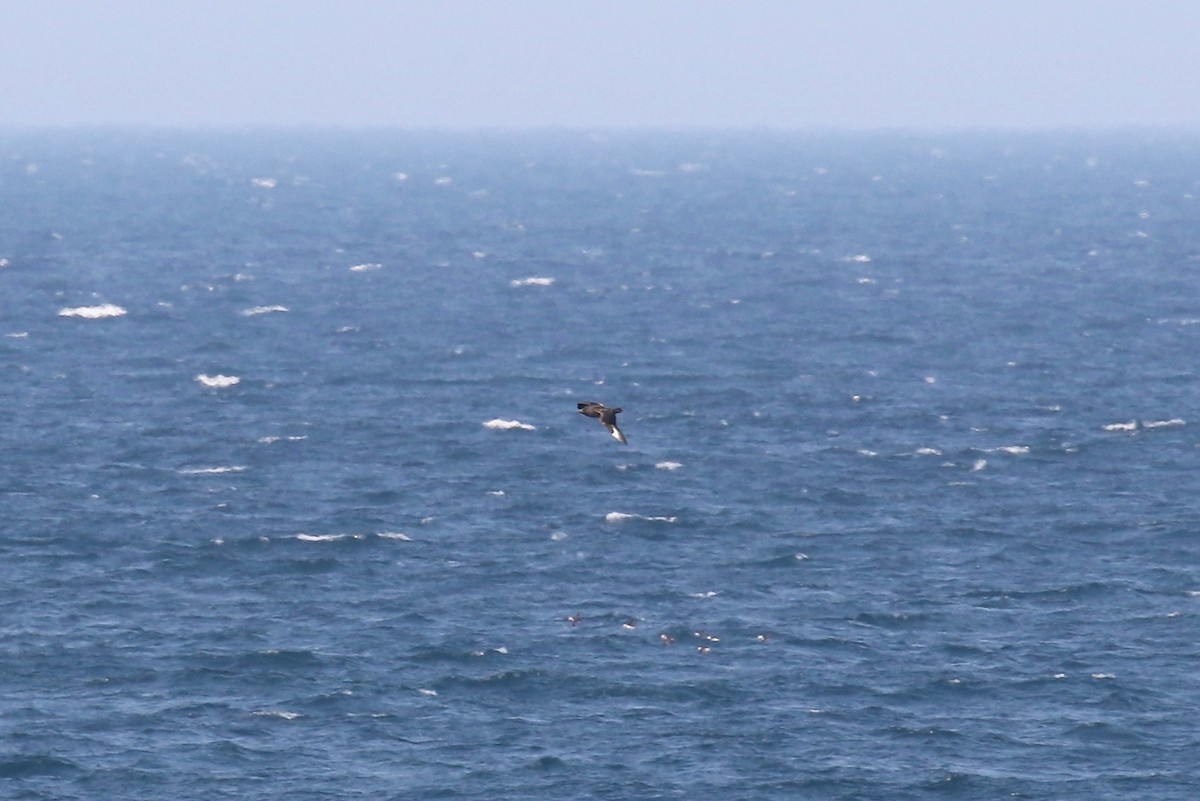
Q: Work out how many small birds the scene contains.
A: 7